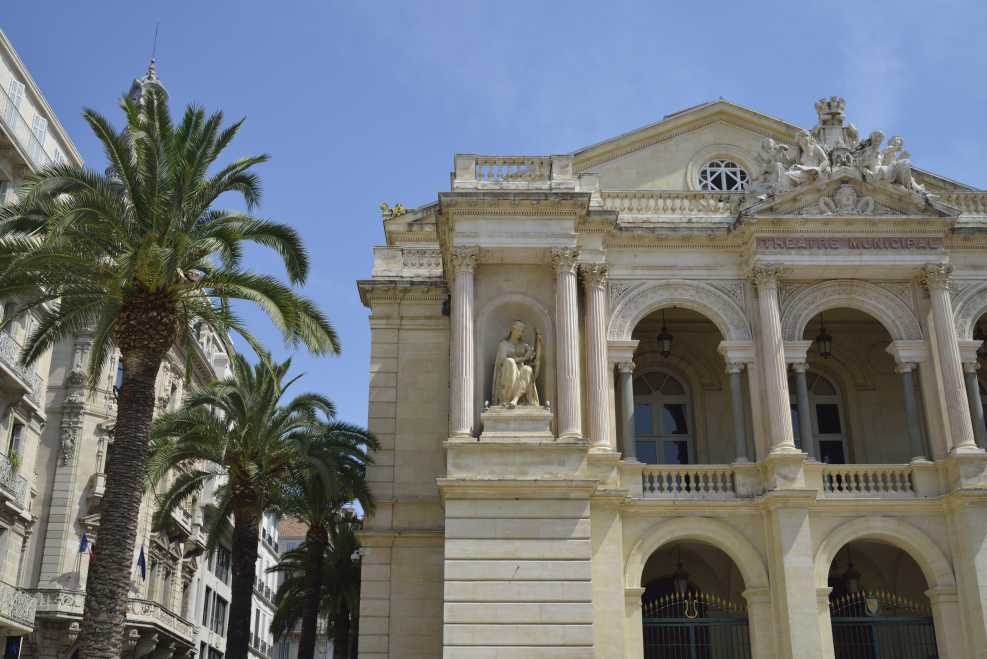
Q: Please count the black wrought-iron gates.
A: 2